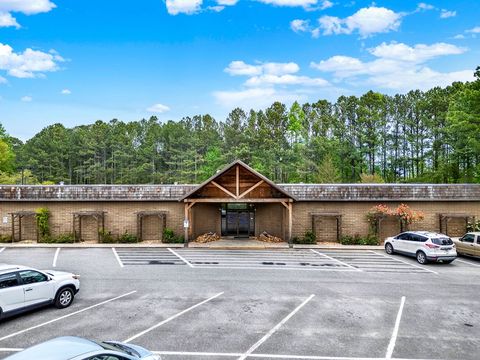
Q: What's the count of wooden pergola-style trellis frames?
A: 6